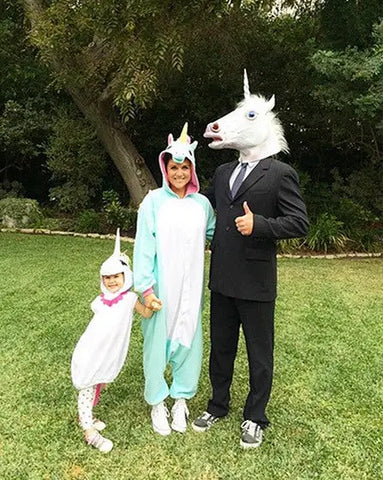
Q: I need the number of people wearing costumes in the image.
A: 3